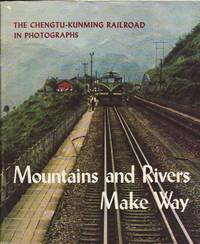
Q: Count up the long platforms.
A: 1